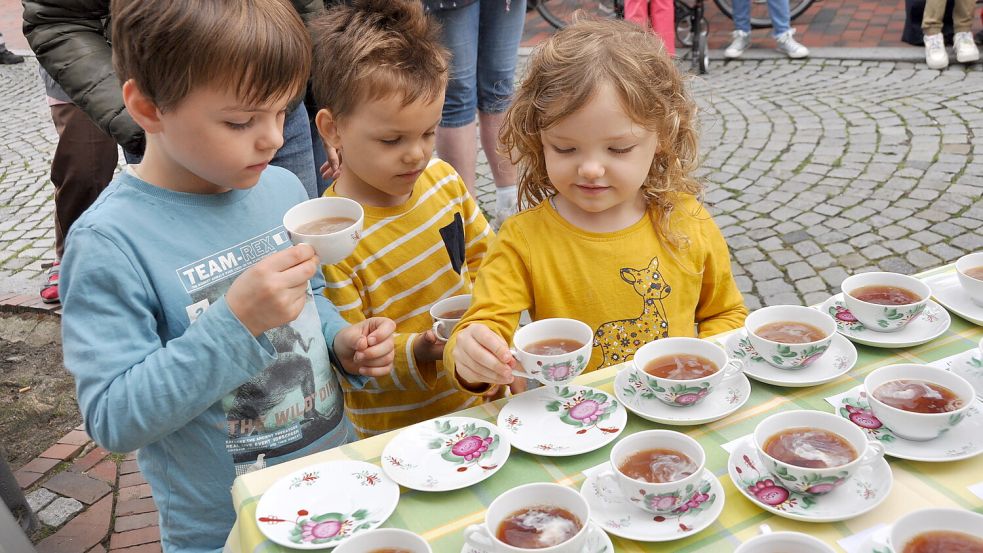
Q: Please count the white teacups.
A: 14